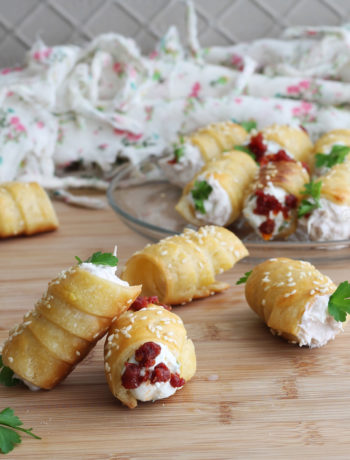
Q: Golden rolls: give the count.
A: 11